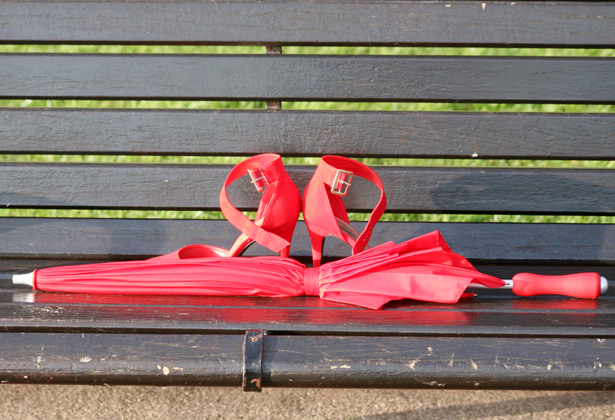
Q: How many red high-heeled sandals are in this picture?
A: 2